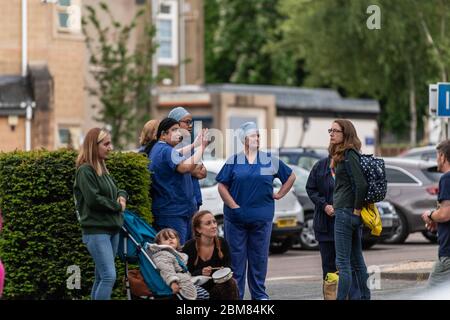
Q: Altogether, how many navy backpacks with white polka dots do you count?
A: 1